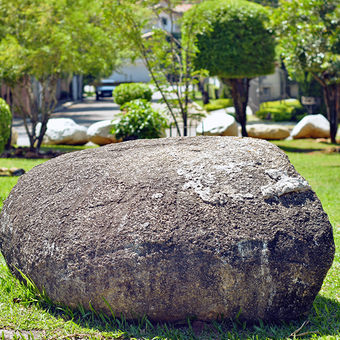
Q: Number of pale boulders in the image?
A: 5